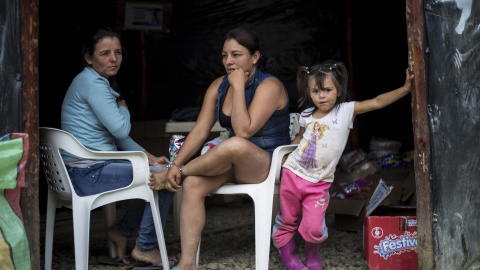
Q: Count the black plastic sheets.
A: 2